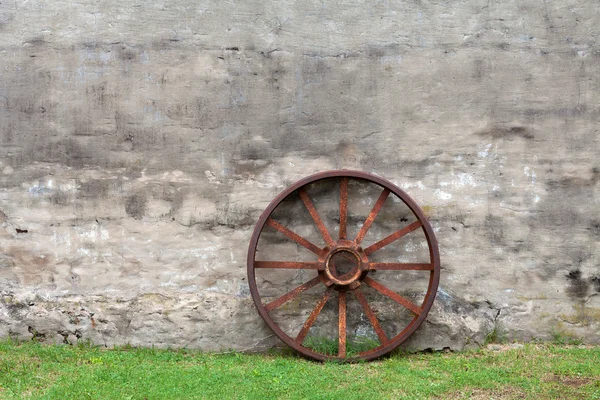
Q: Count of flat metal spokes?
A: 12